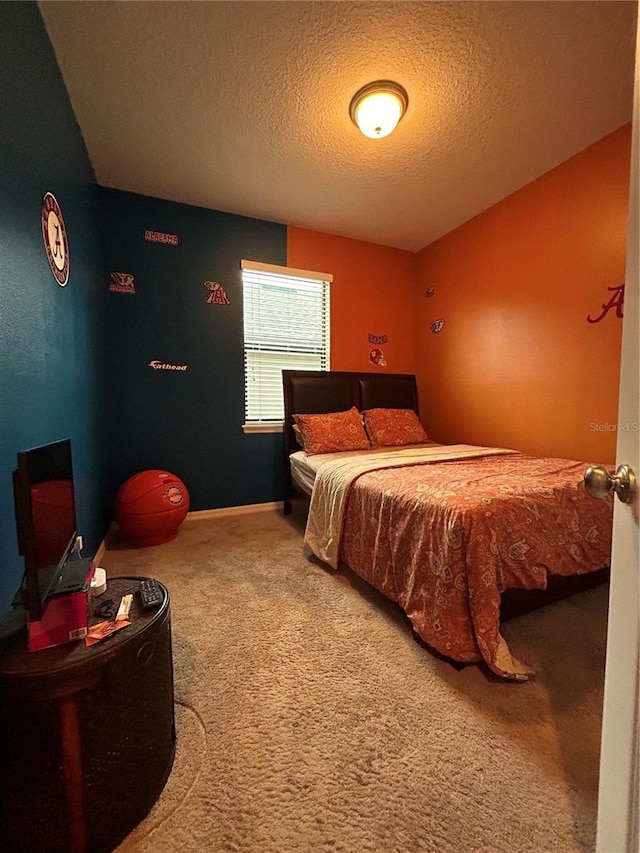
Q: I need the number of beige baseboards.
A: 2